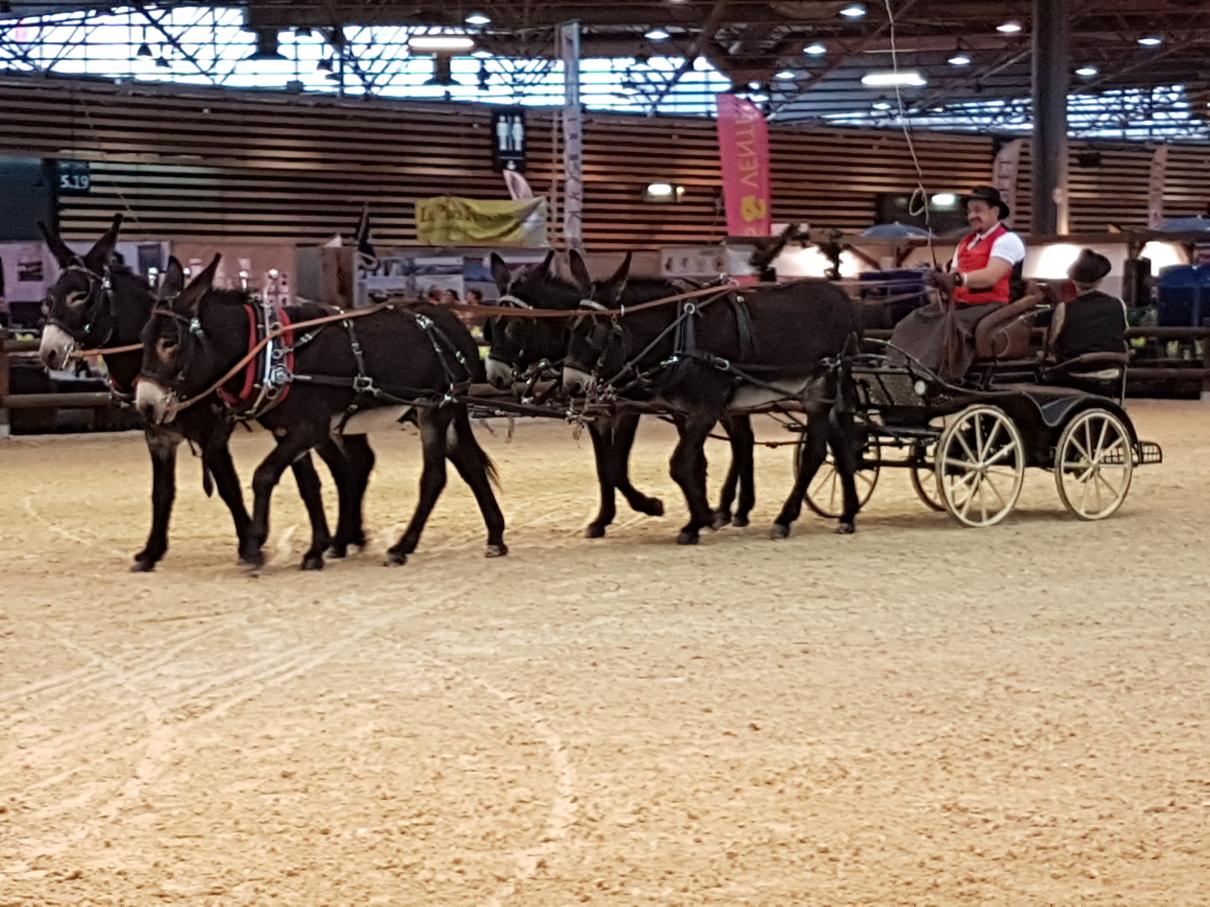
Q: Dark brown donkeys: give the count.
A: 4